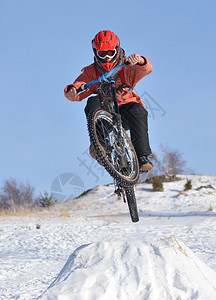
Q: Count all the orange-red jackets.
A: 1